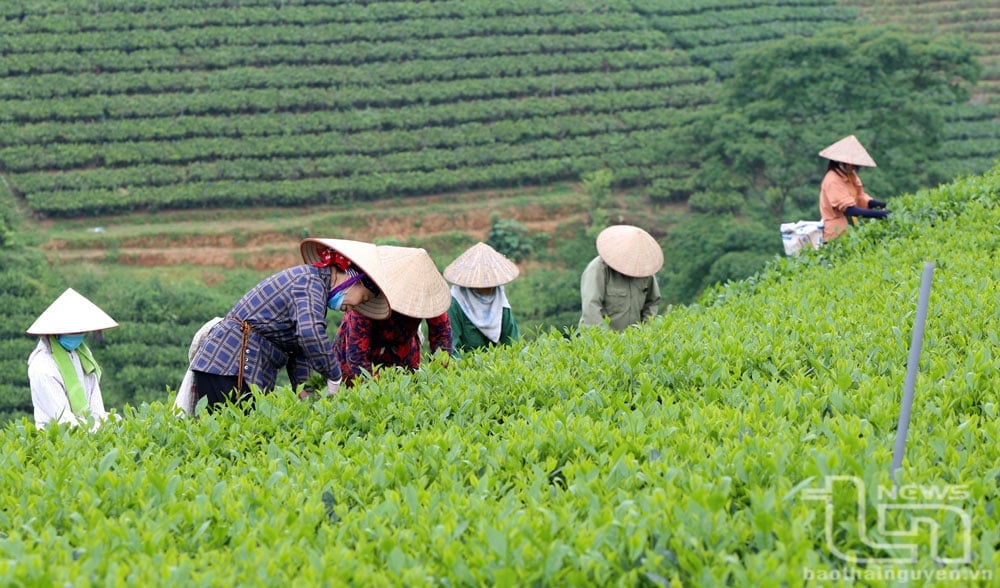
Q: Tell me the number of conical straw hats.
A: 6